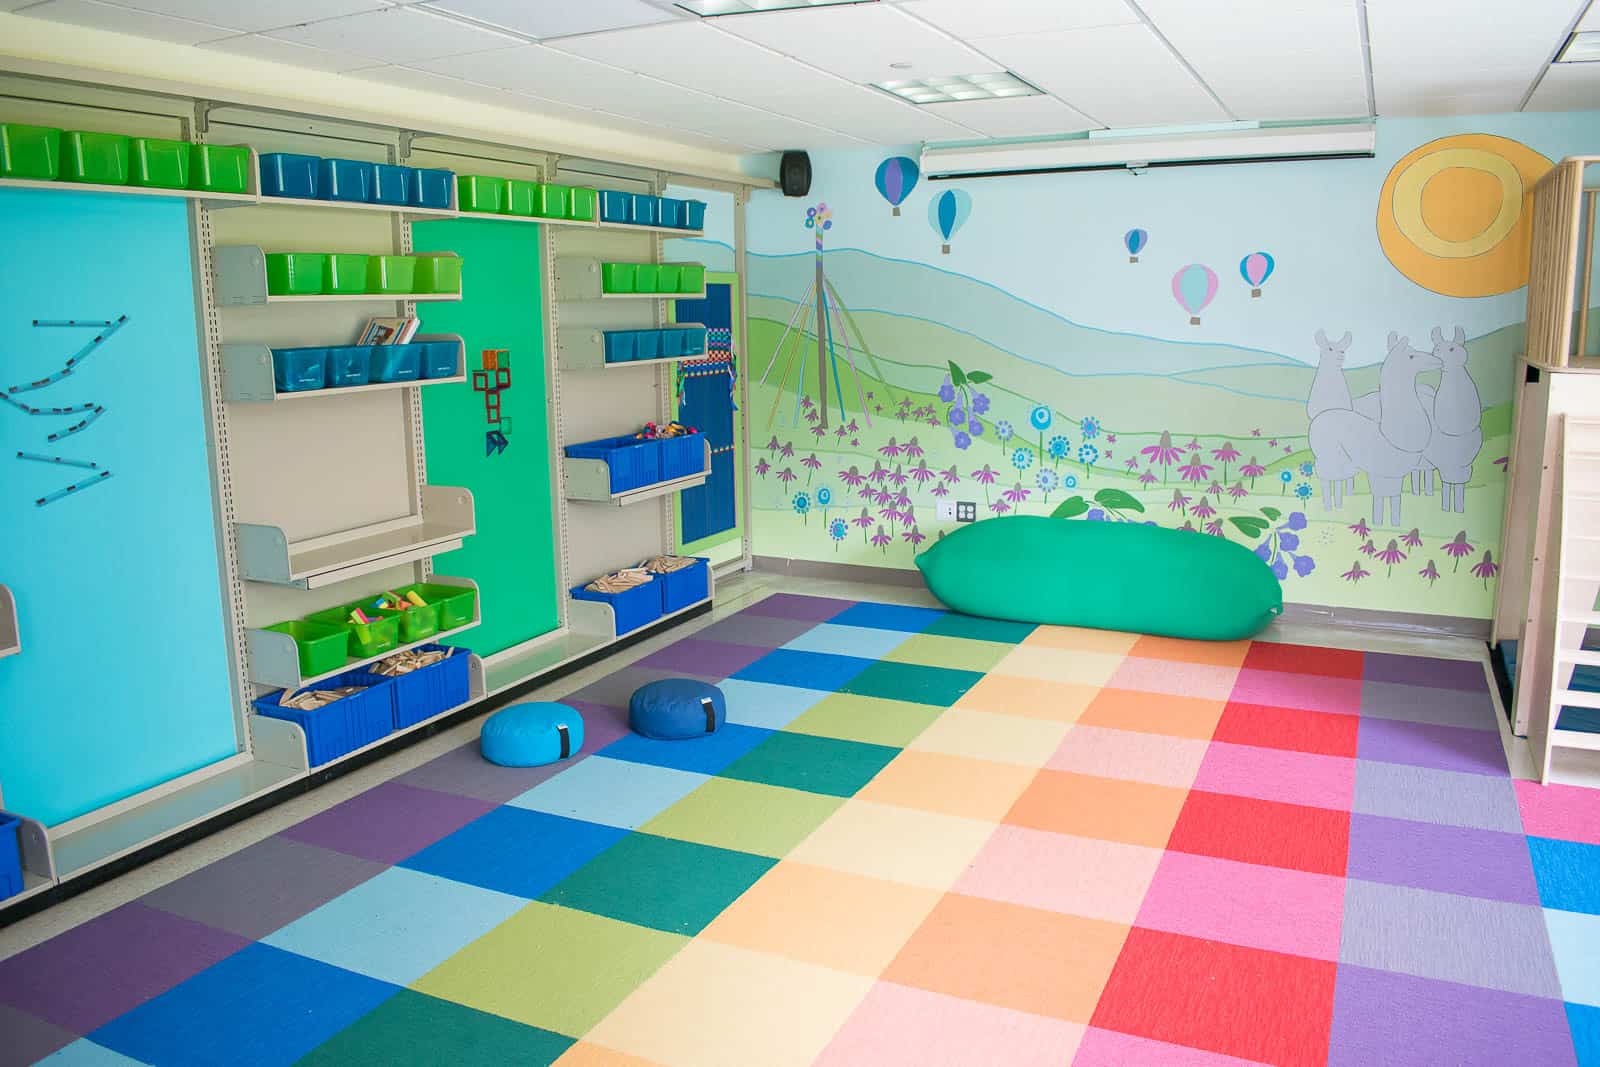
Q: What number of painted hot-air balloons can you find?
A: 5